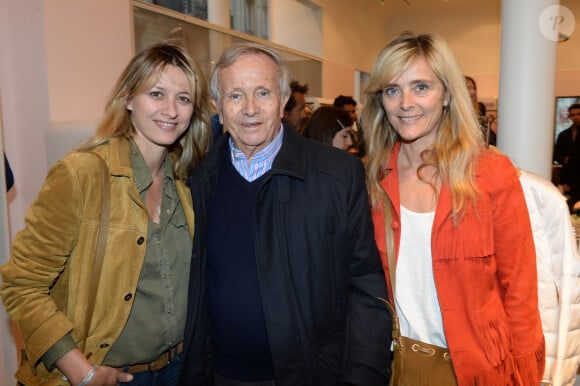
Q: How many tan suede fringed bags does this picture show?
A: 1